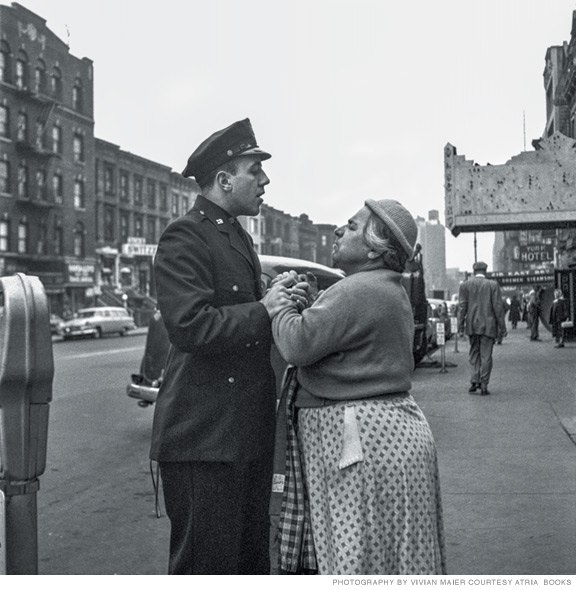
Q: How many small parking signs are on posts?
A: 2